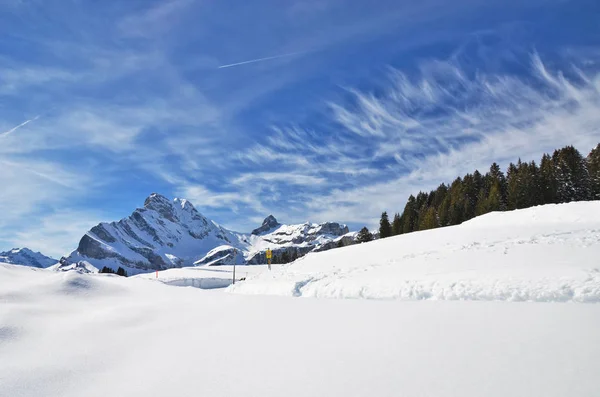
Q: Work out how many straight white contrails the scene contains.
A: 2